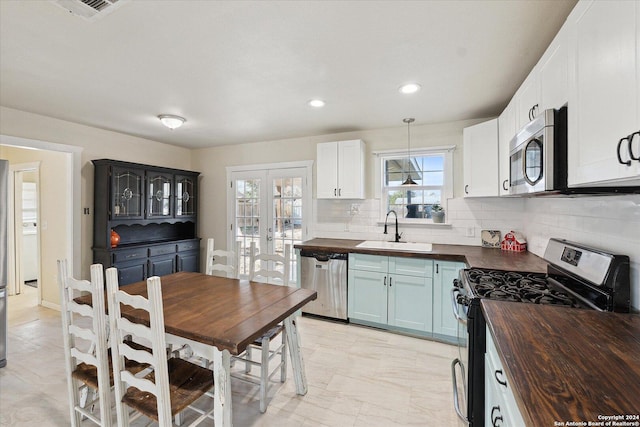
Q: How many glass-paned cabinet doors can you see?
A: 3